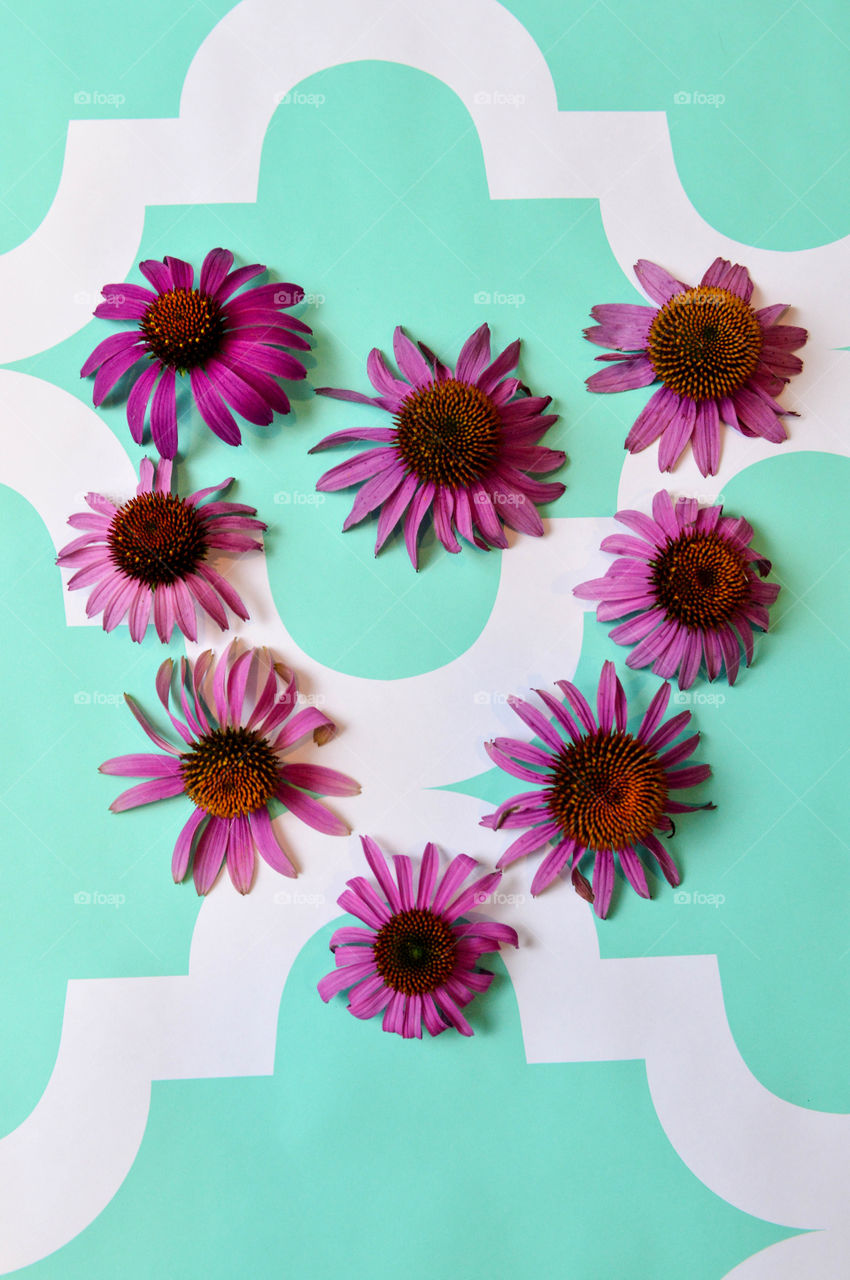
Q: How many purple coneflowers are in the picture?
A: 8